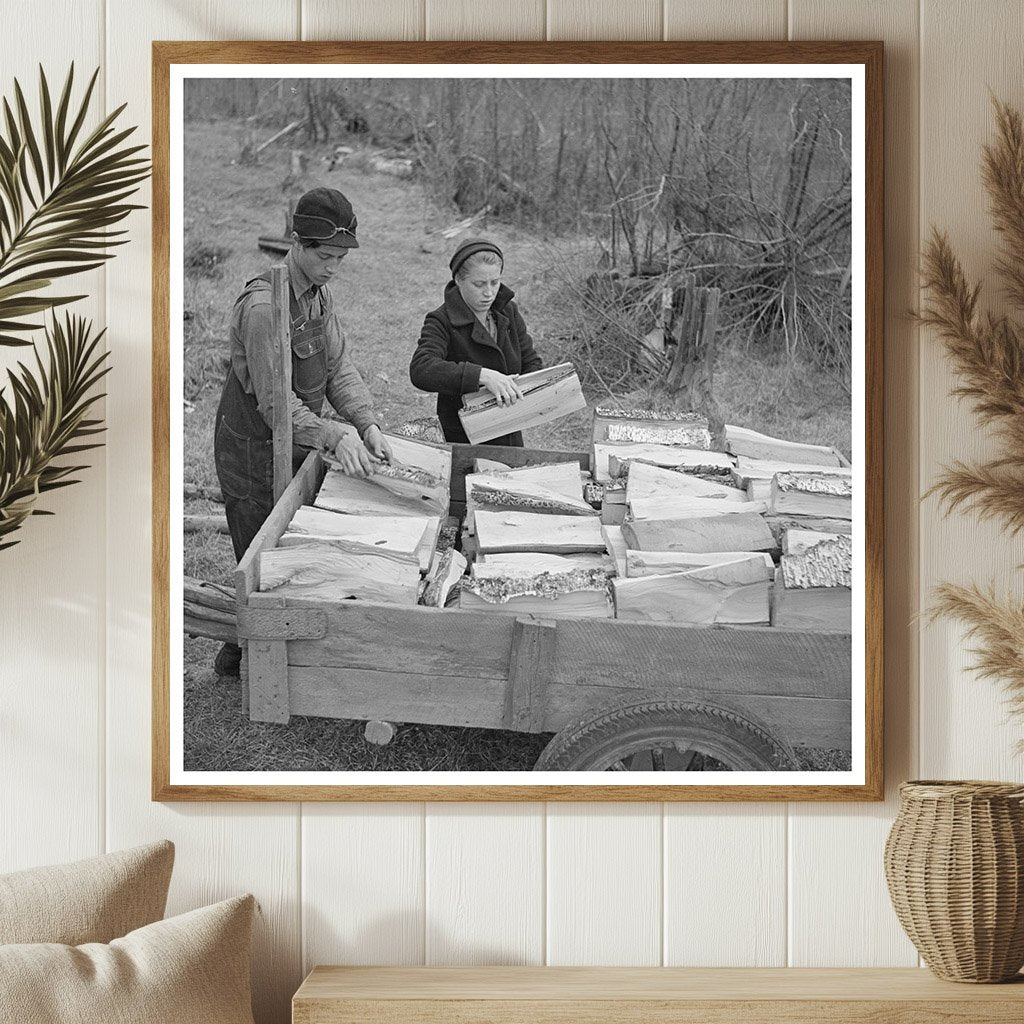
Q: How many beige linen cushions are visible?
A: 2